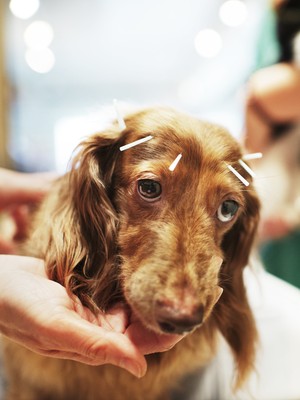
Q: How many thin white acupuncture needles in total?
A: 6